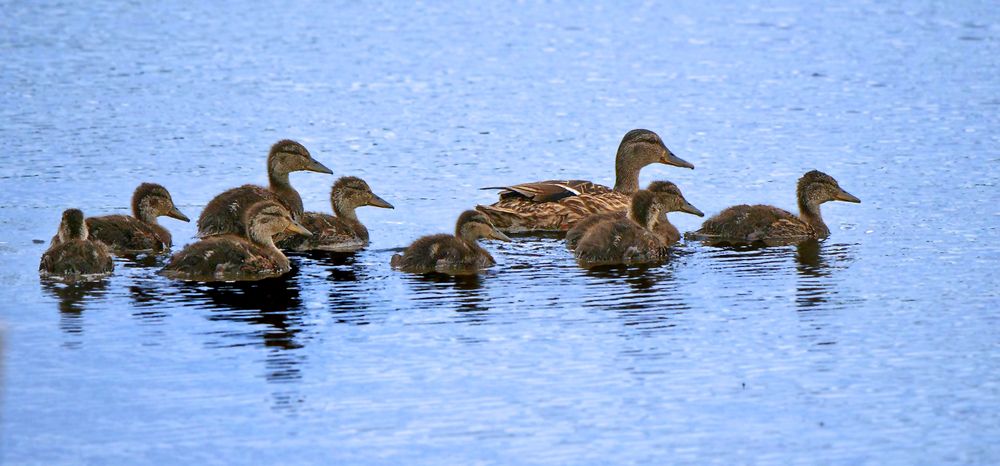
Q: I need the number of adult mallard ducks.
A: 1